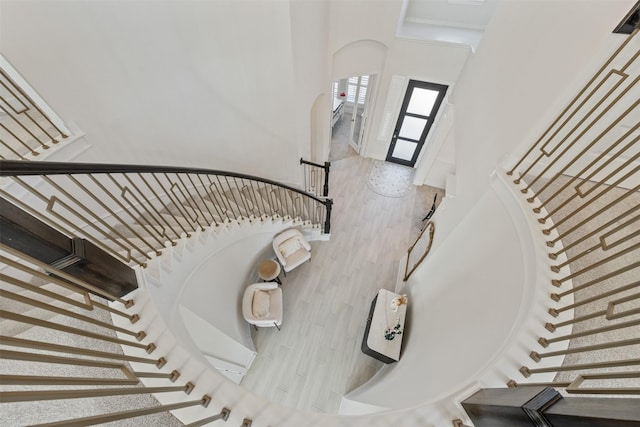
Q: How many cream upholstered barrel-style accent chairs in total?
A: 2